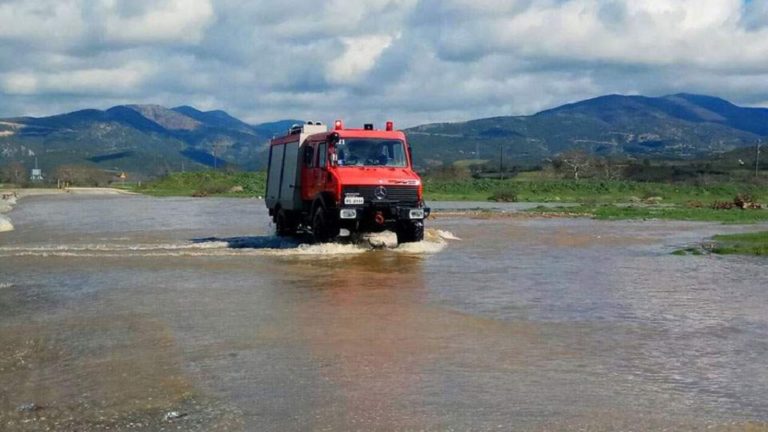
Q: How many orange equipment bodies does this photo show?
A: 0